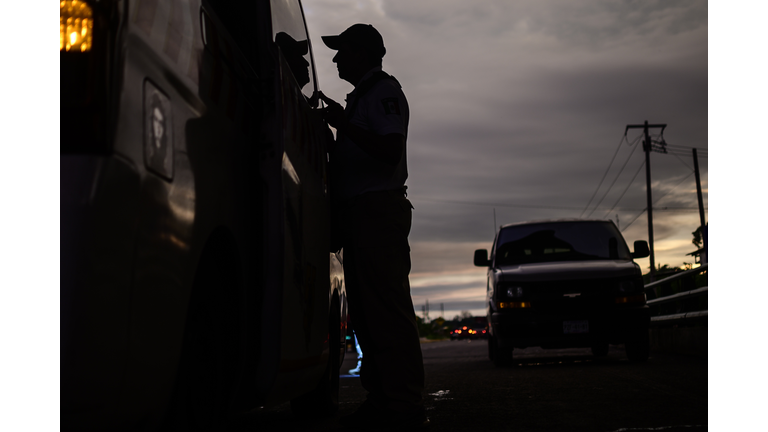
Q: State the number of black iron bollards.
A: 0